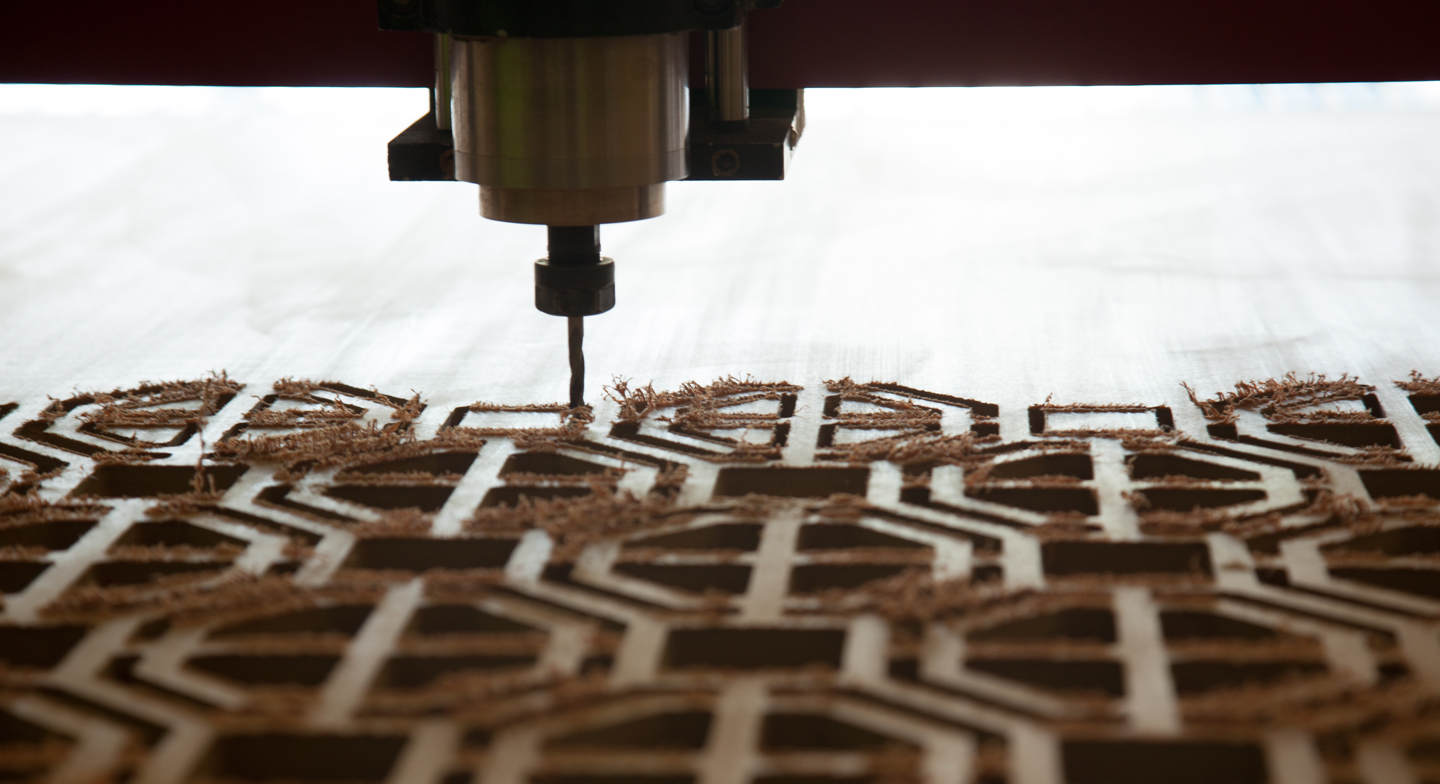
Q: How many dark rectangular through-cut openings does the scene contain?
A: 9